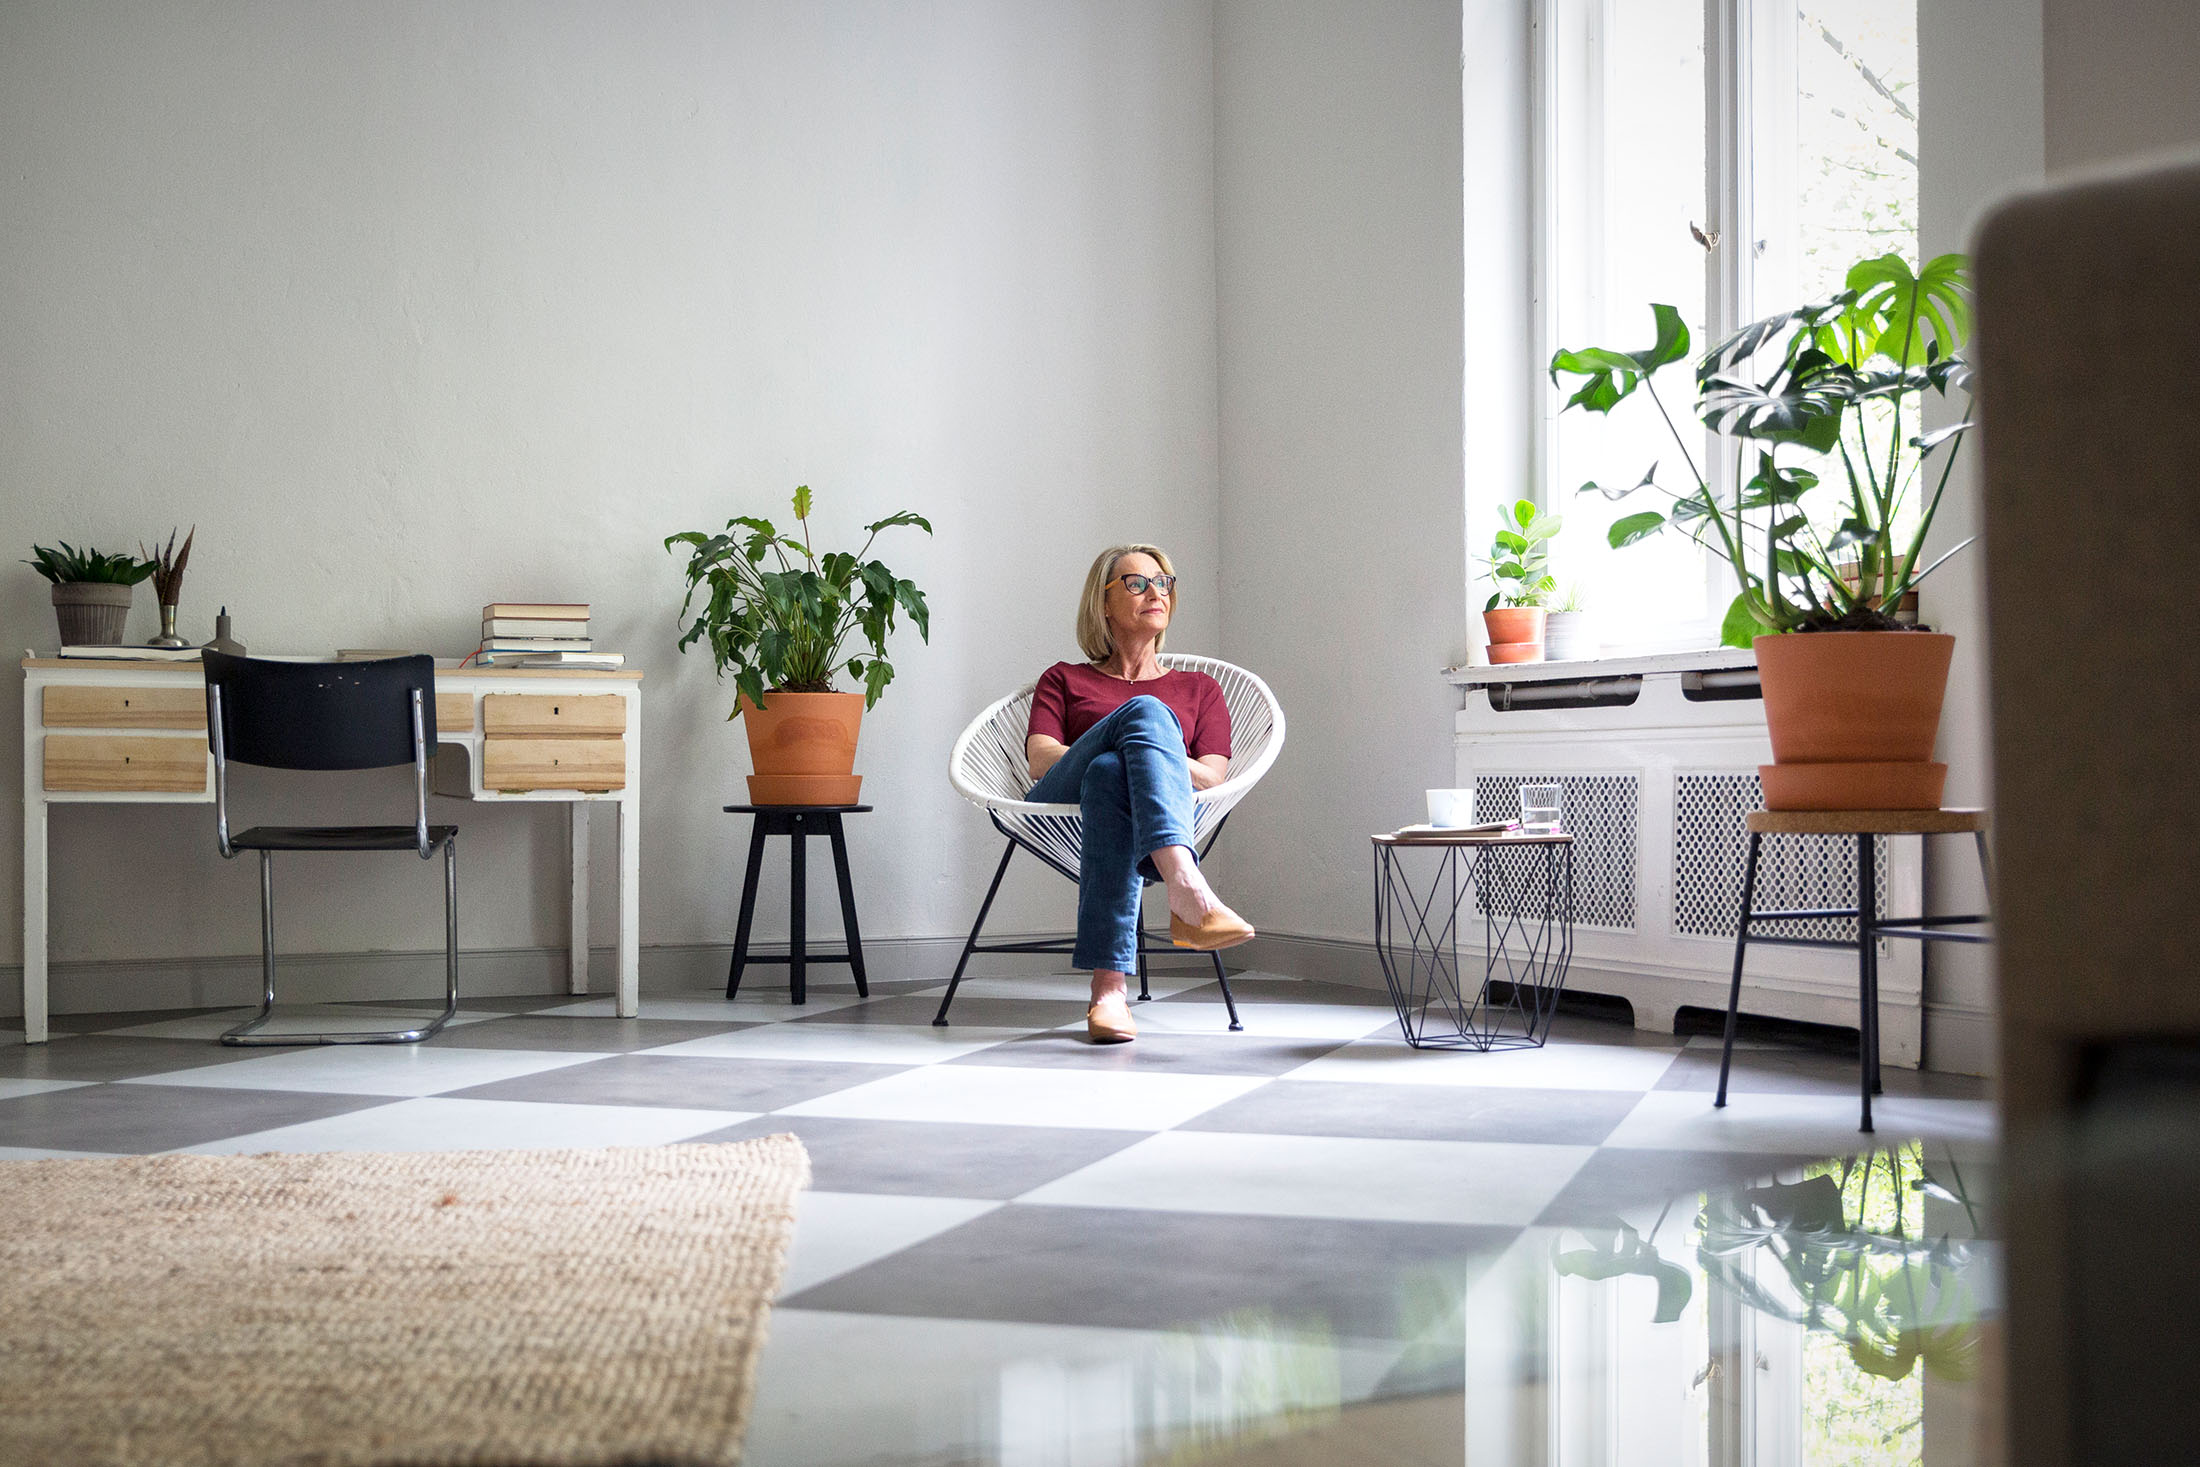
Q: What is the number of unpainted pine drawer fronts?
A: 5